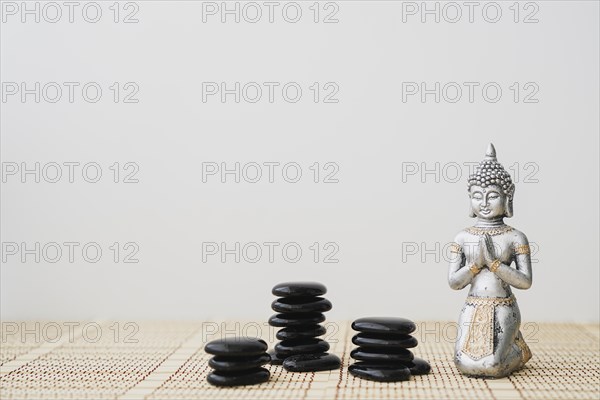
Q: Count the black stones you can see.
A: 15